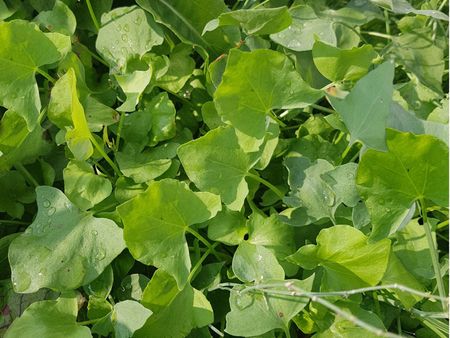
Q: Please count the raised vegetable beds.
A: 0